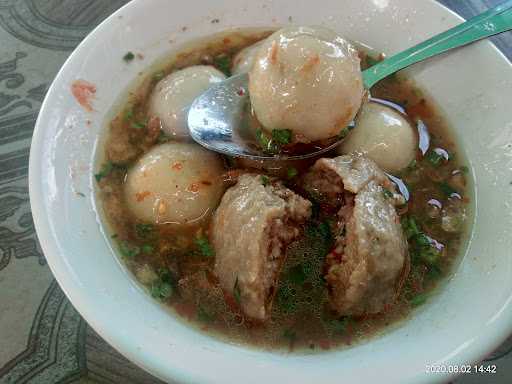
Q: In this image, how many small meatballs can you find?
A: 5